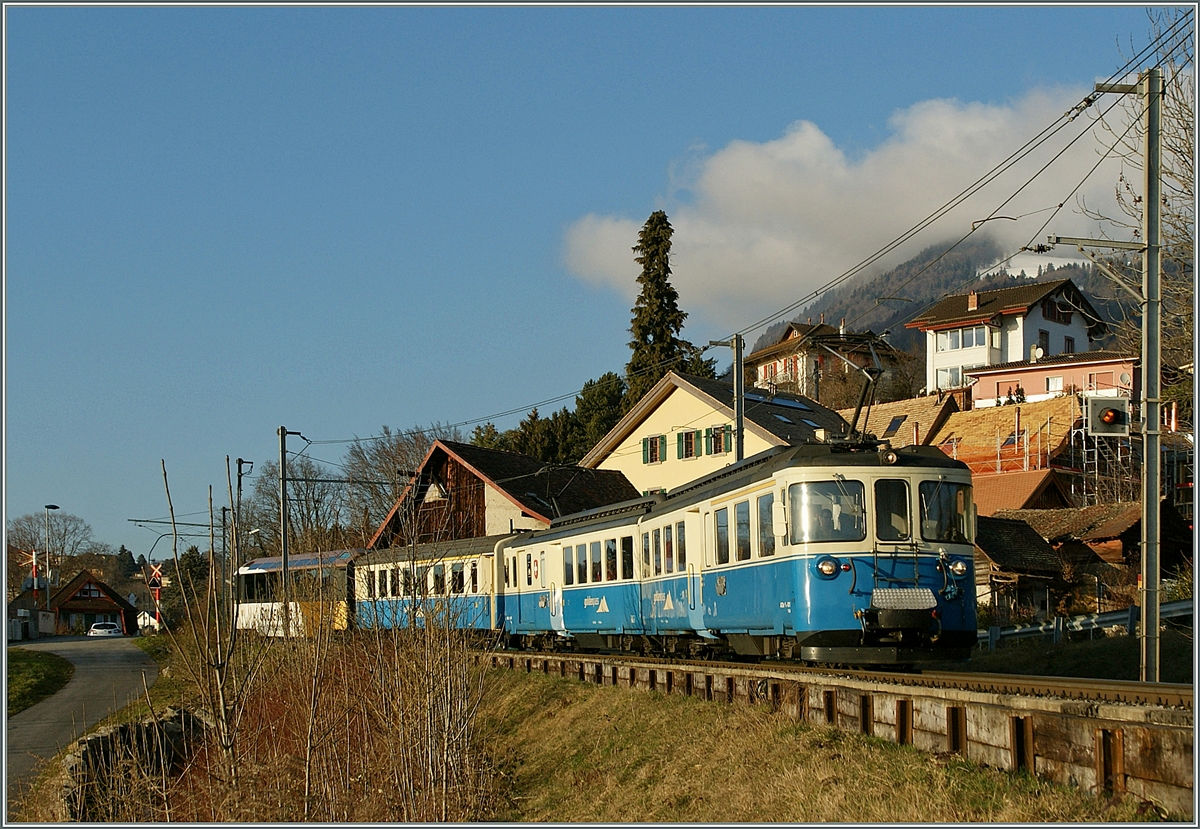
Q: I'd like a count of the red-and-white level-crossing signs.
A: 2